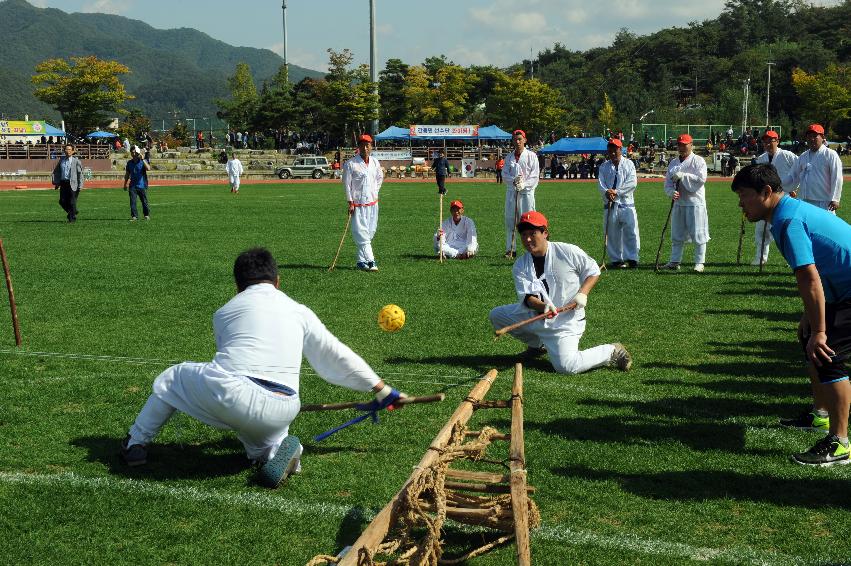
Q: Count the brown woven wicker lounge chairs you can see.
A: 0